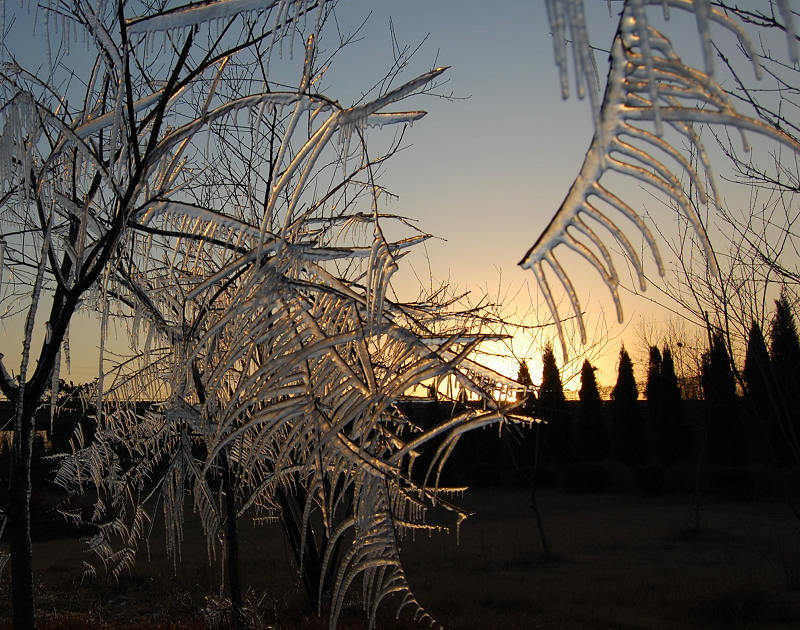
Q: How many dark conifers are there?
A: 9